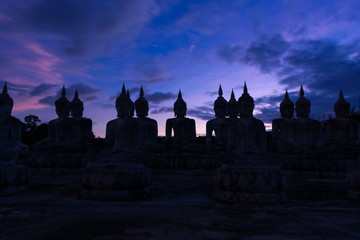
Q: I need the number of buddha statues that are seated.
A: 13